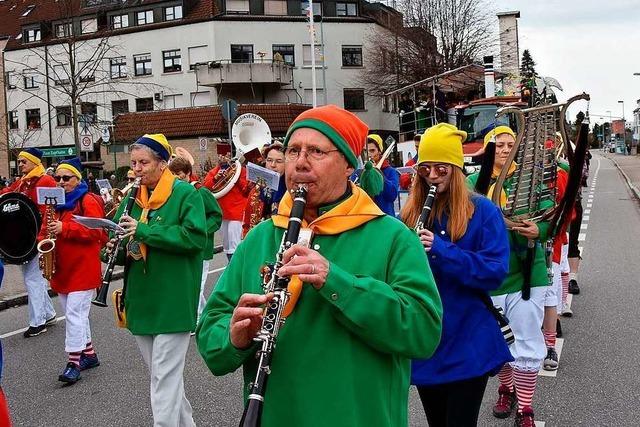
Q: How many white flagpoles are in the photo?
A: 1